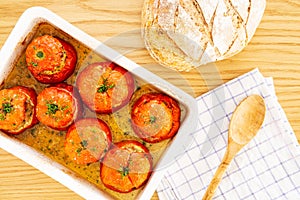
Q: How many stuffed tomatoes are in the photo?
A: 7